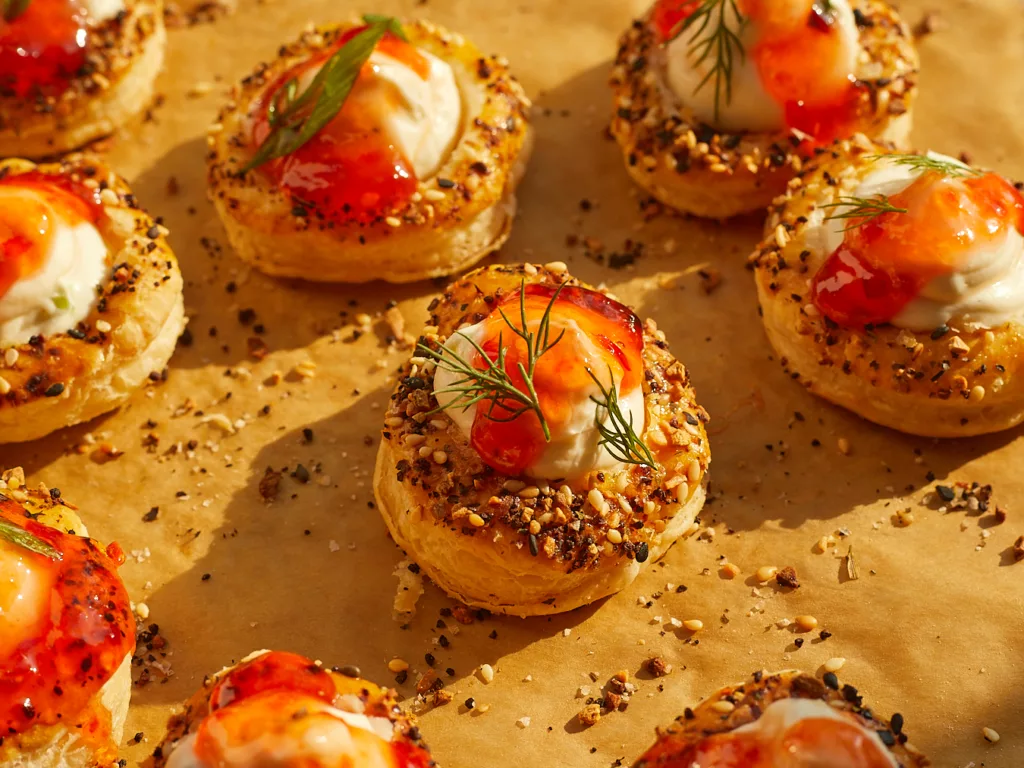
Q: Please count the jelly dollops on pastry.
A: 9